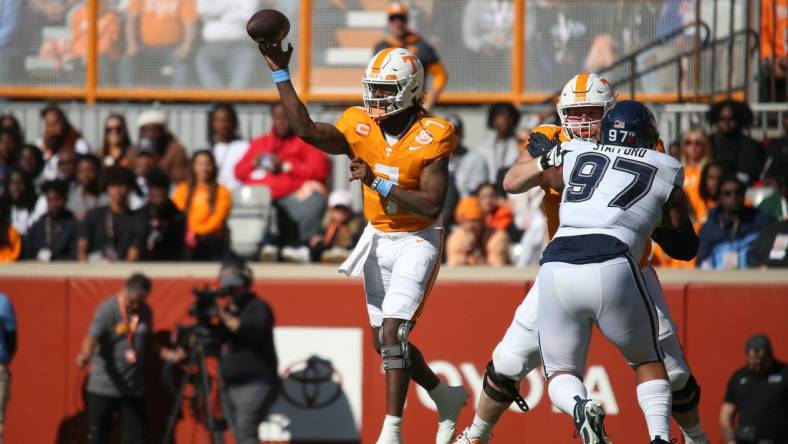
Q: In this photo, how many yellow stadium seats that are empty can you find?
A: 0